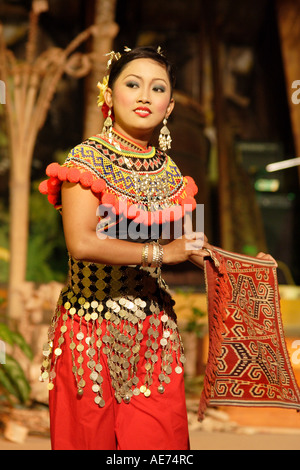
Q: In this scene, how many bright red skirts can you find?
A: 1